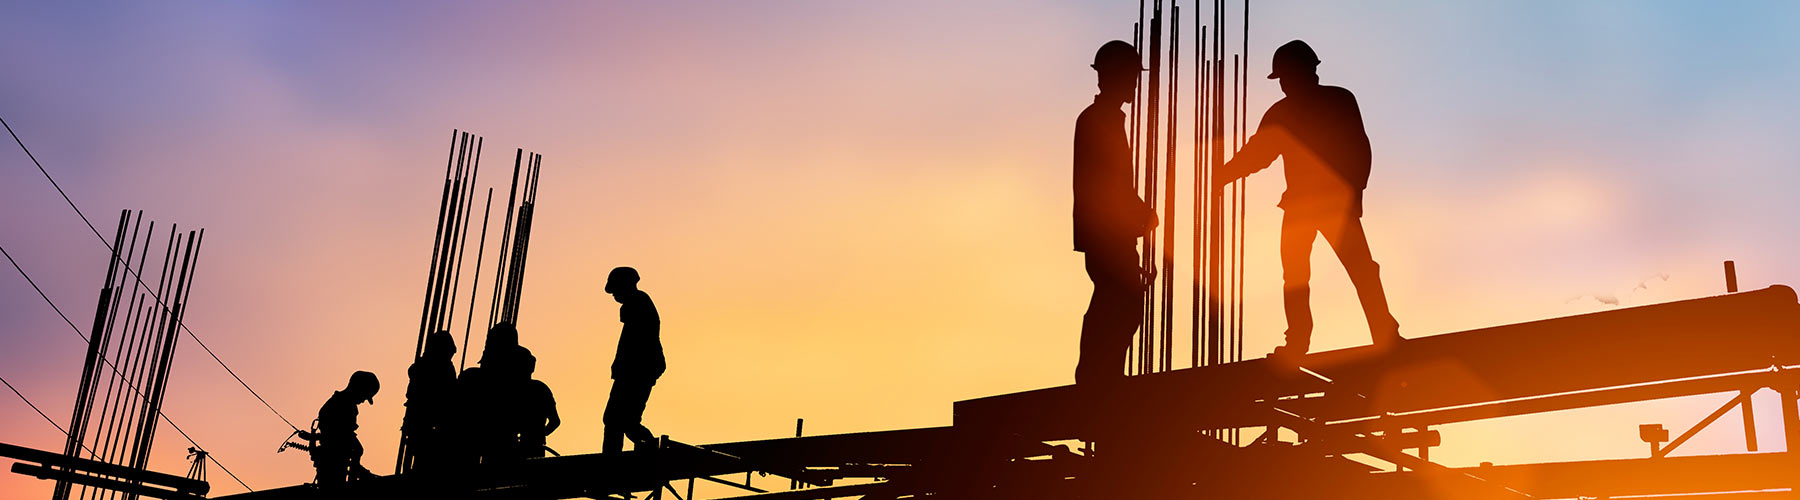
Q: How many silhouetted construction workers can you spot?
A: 7